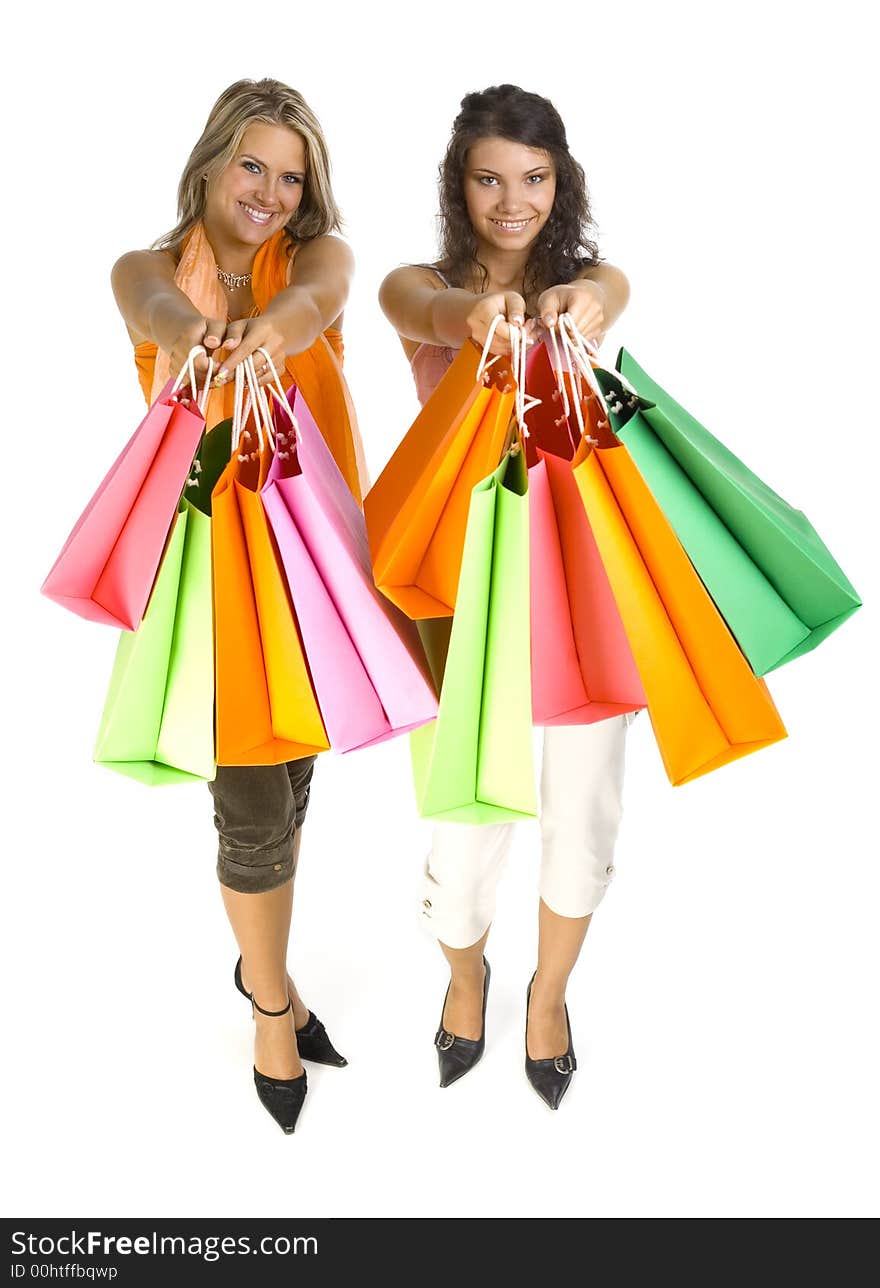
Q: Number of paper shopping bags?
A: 9